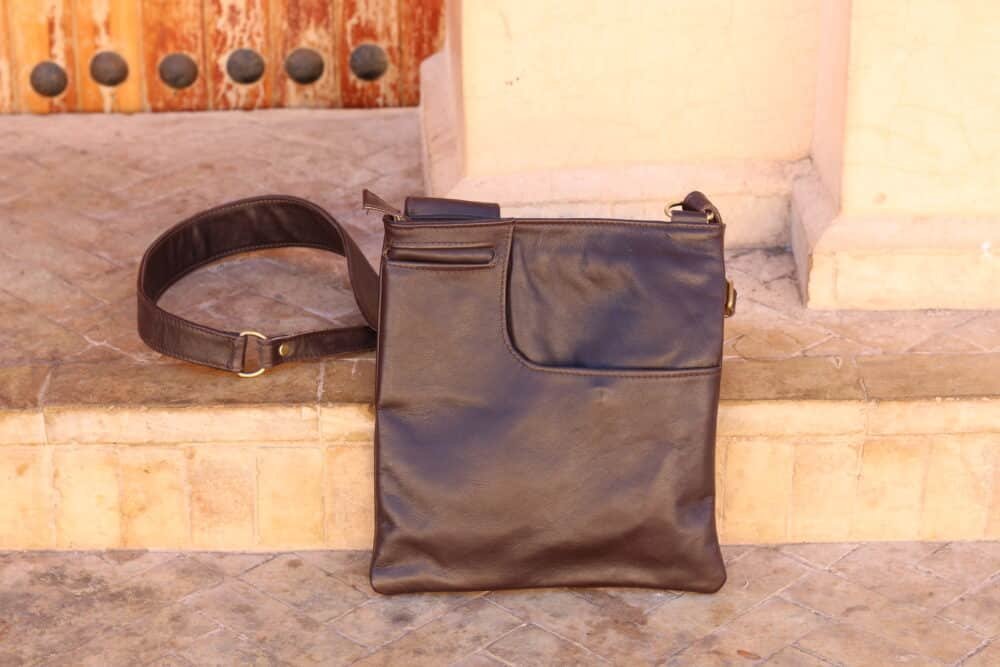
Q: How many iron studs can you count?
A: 6